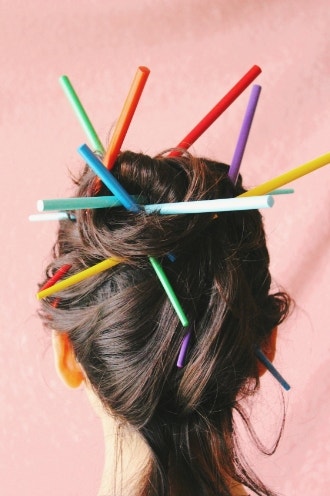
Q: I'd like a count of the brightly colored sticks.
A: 8